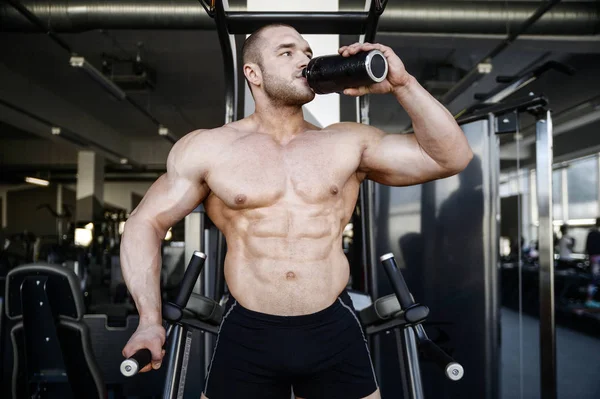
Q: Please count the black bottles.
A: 1